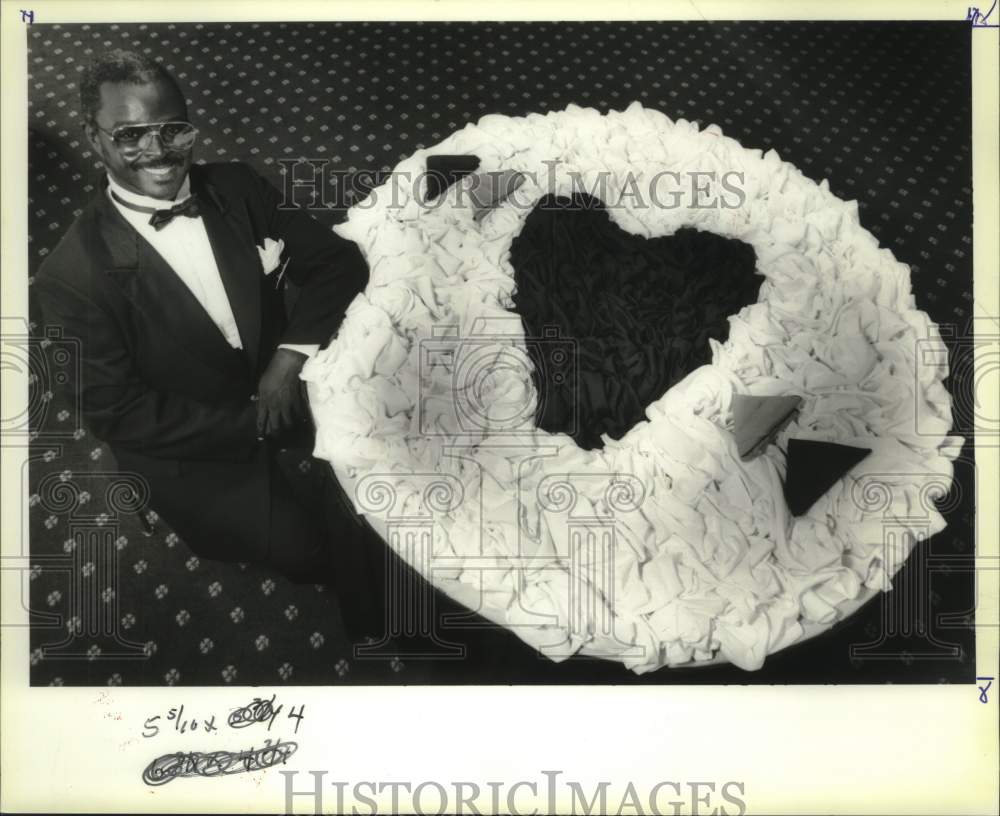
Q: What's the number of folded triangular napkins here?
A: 4